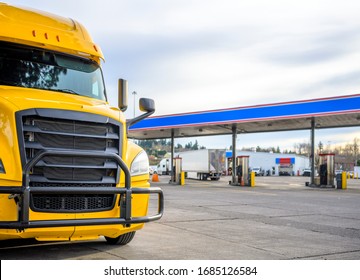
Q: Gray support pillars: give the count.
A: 3